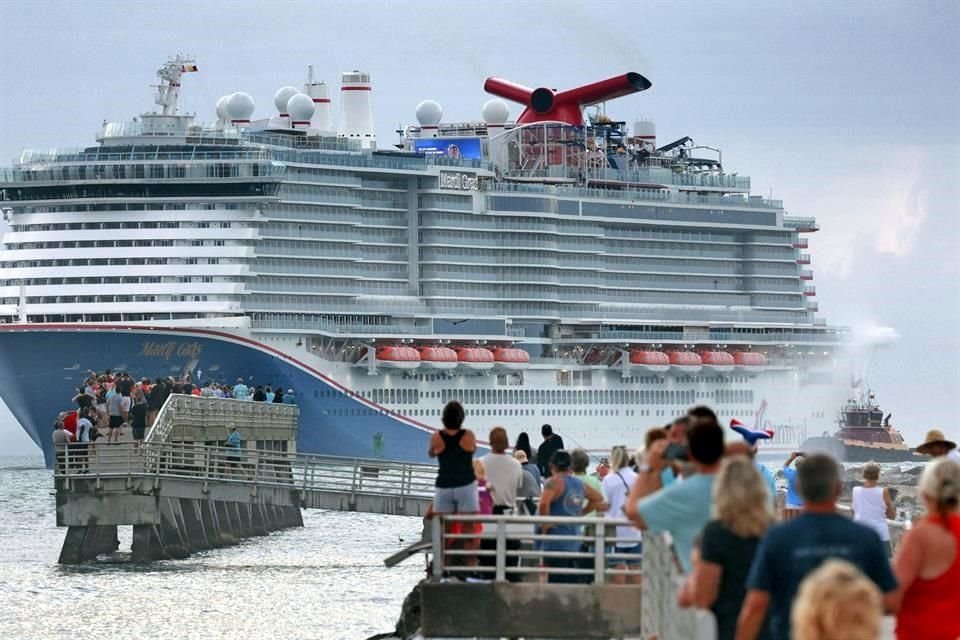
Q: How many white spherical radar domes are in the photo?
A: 6